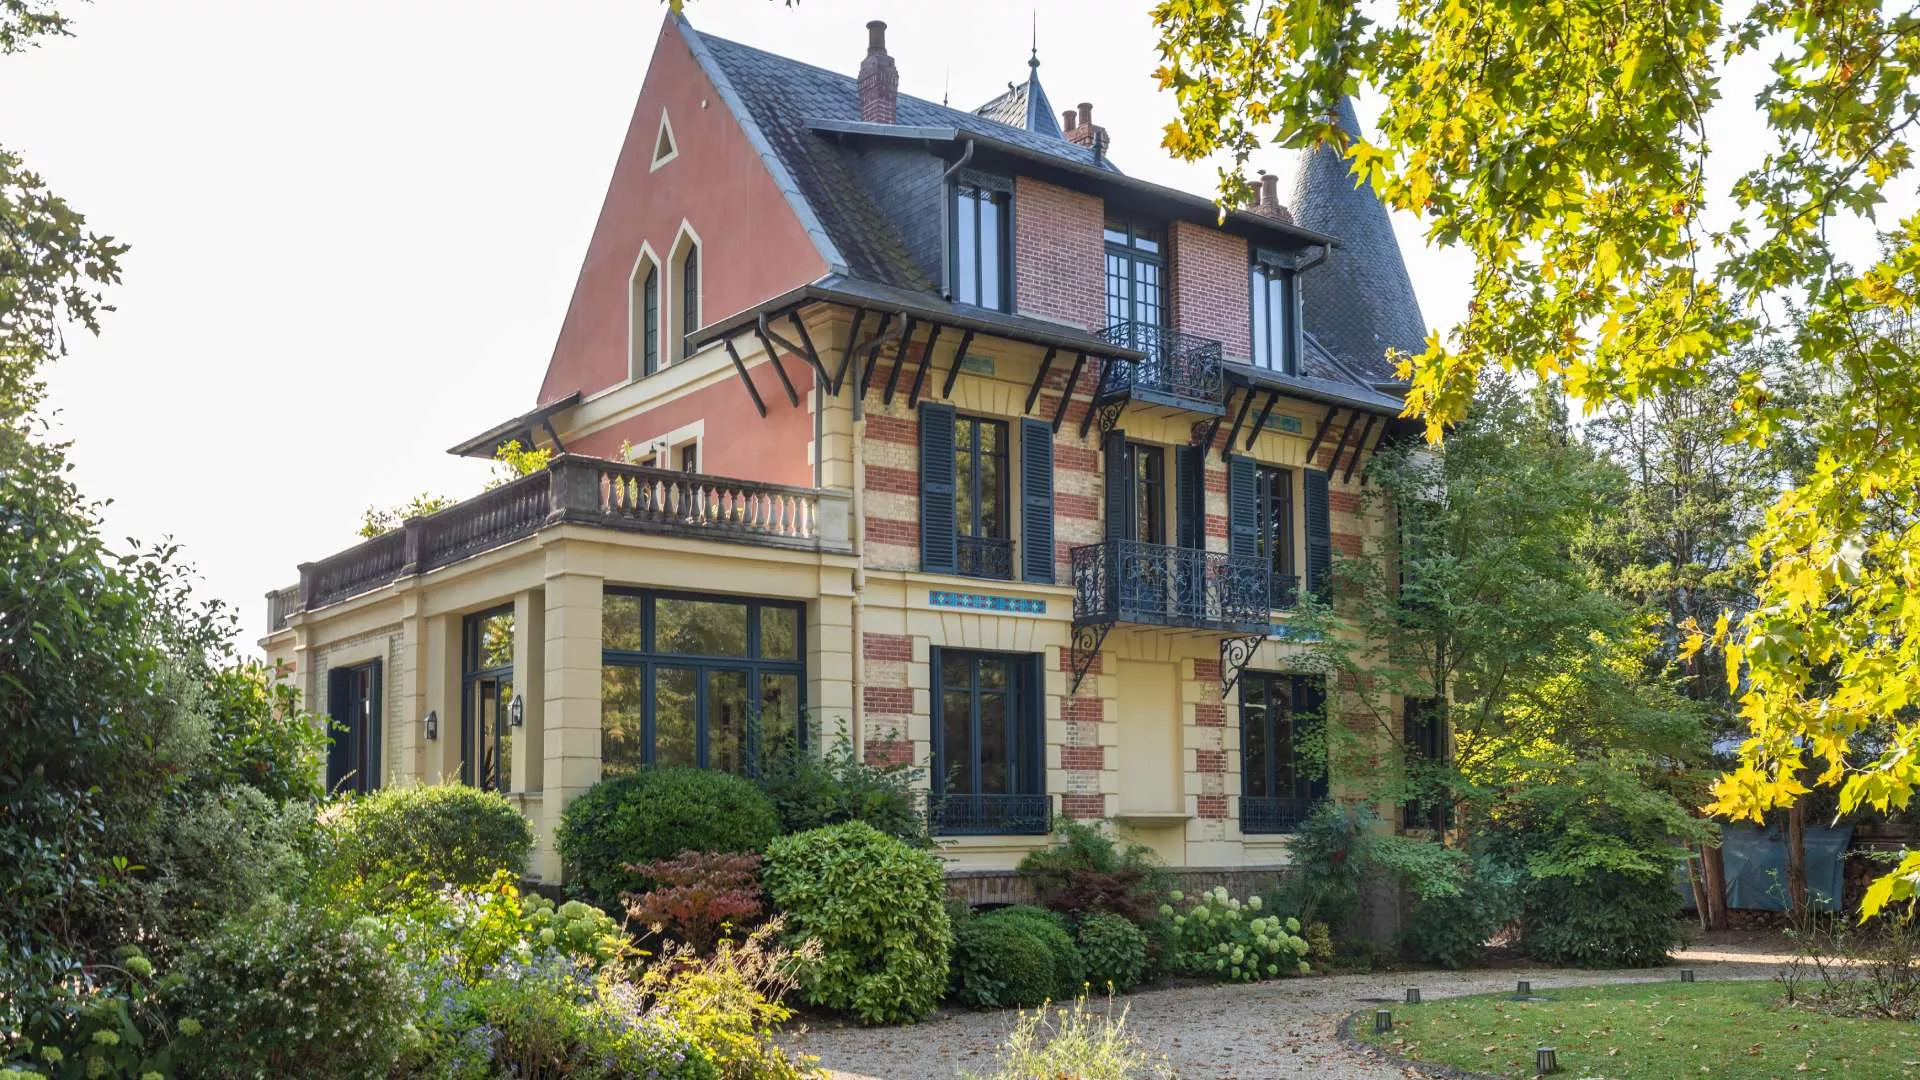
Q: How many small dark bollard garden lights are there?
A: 5